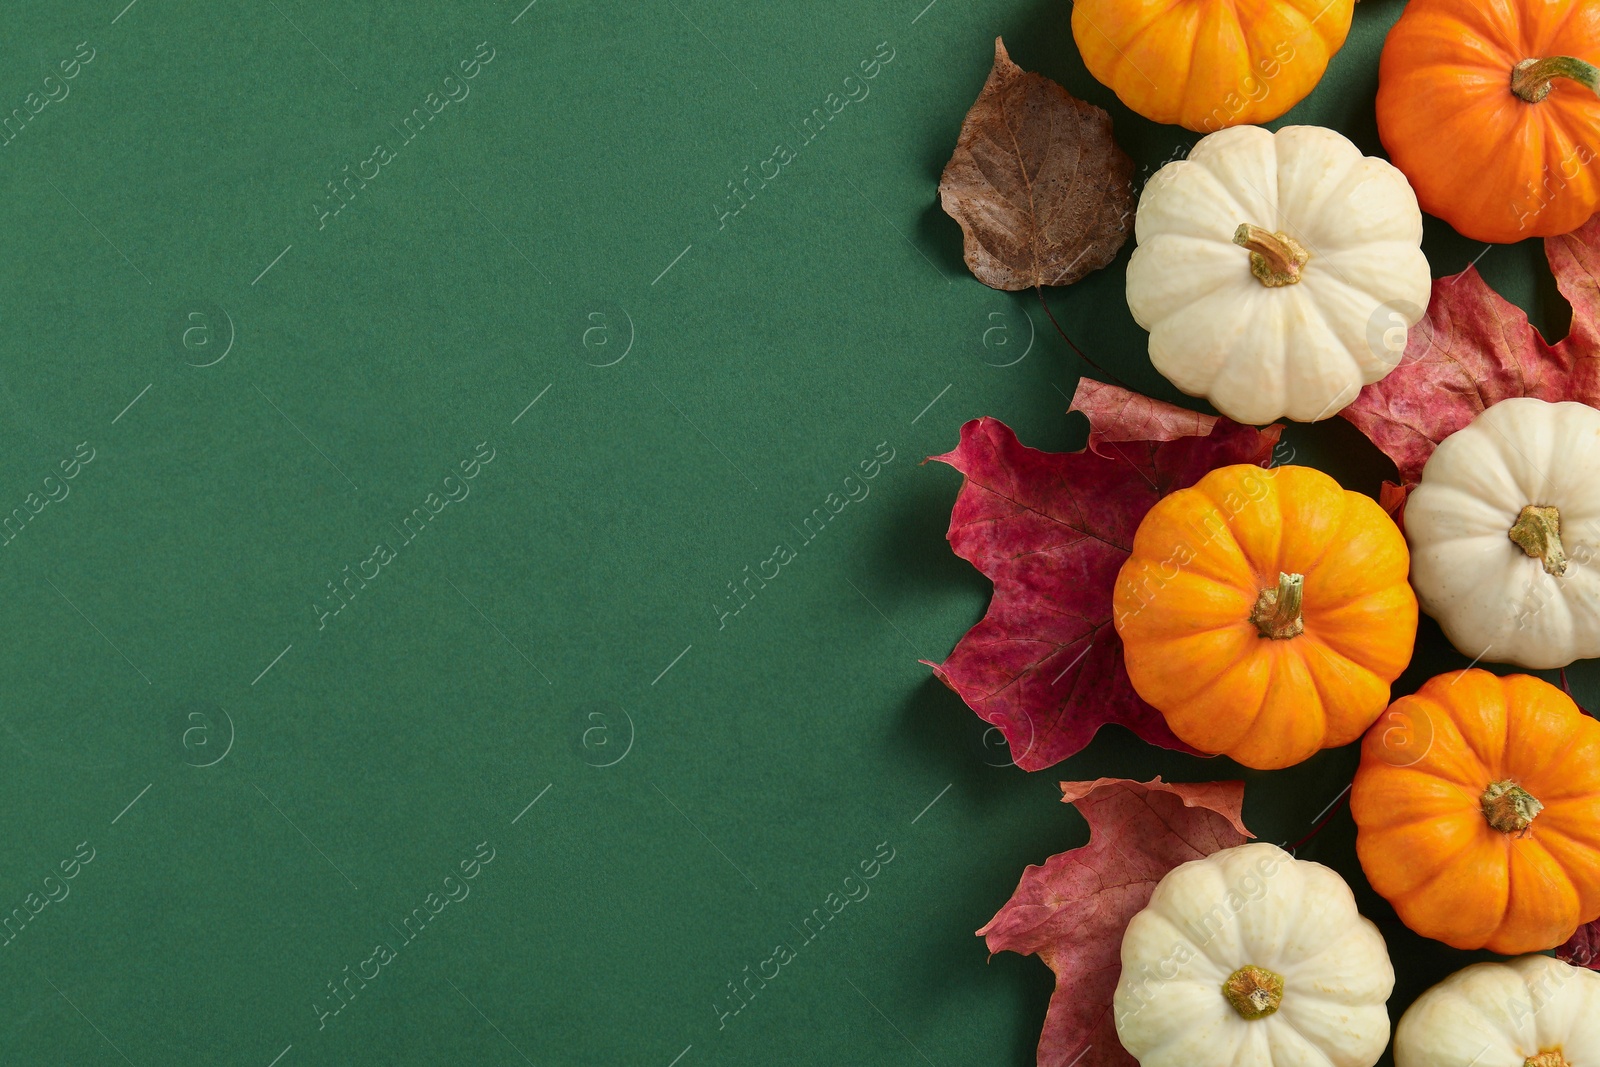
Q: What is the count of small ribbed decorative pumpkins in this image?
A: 8